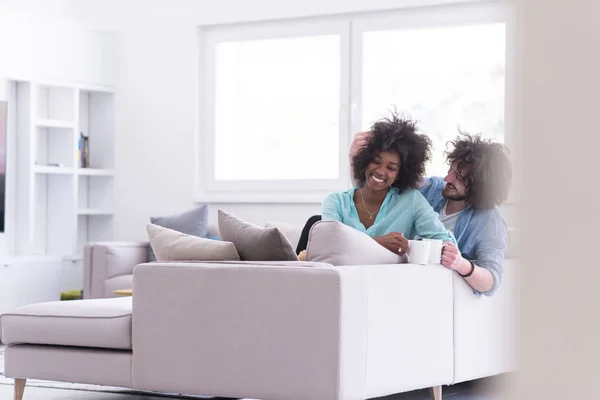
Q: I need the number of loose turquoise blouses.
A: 1